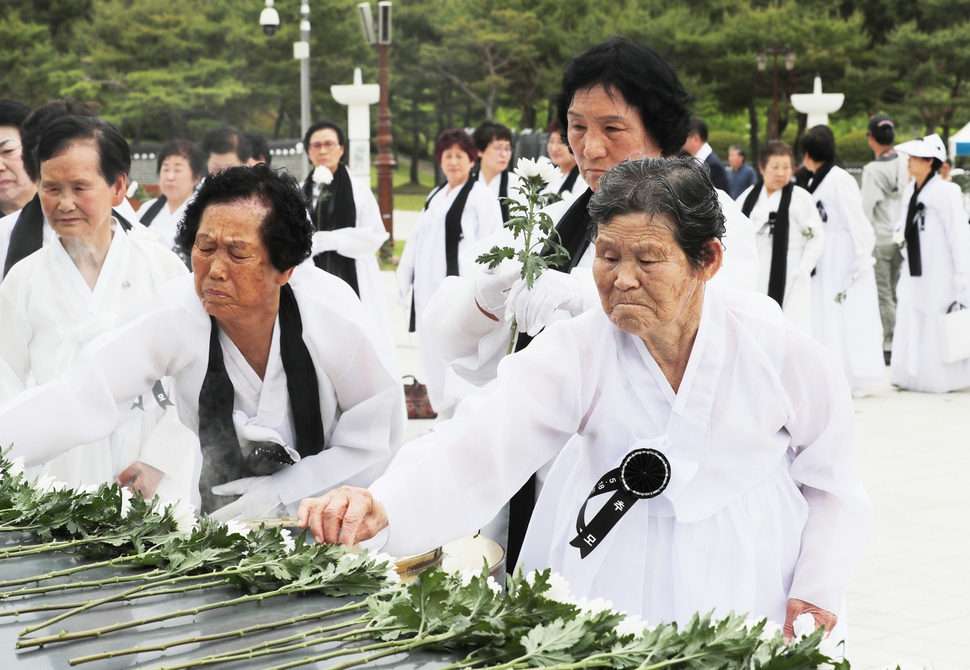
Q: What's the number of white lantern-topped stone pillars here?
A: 2